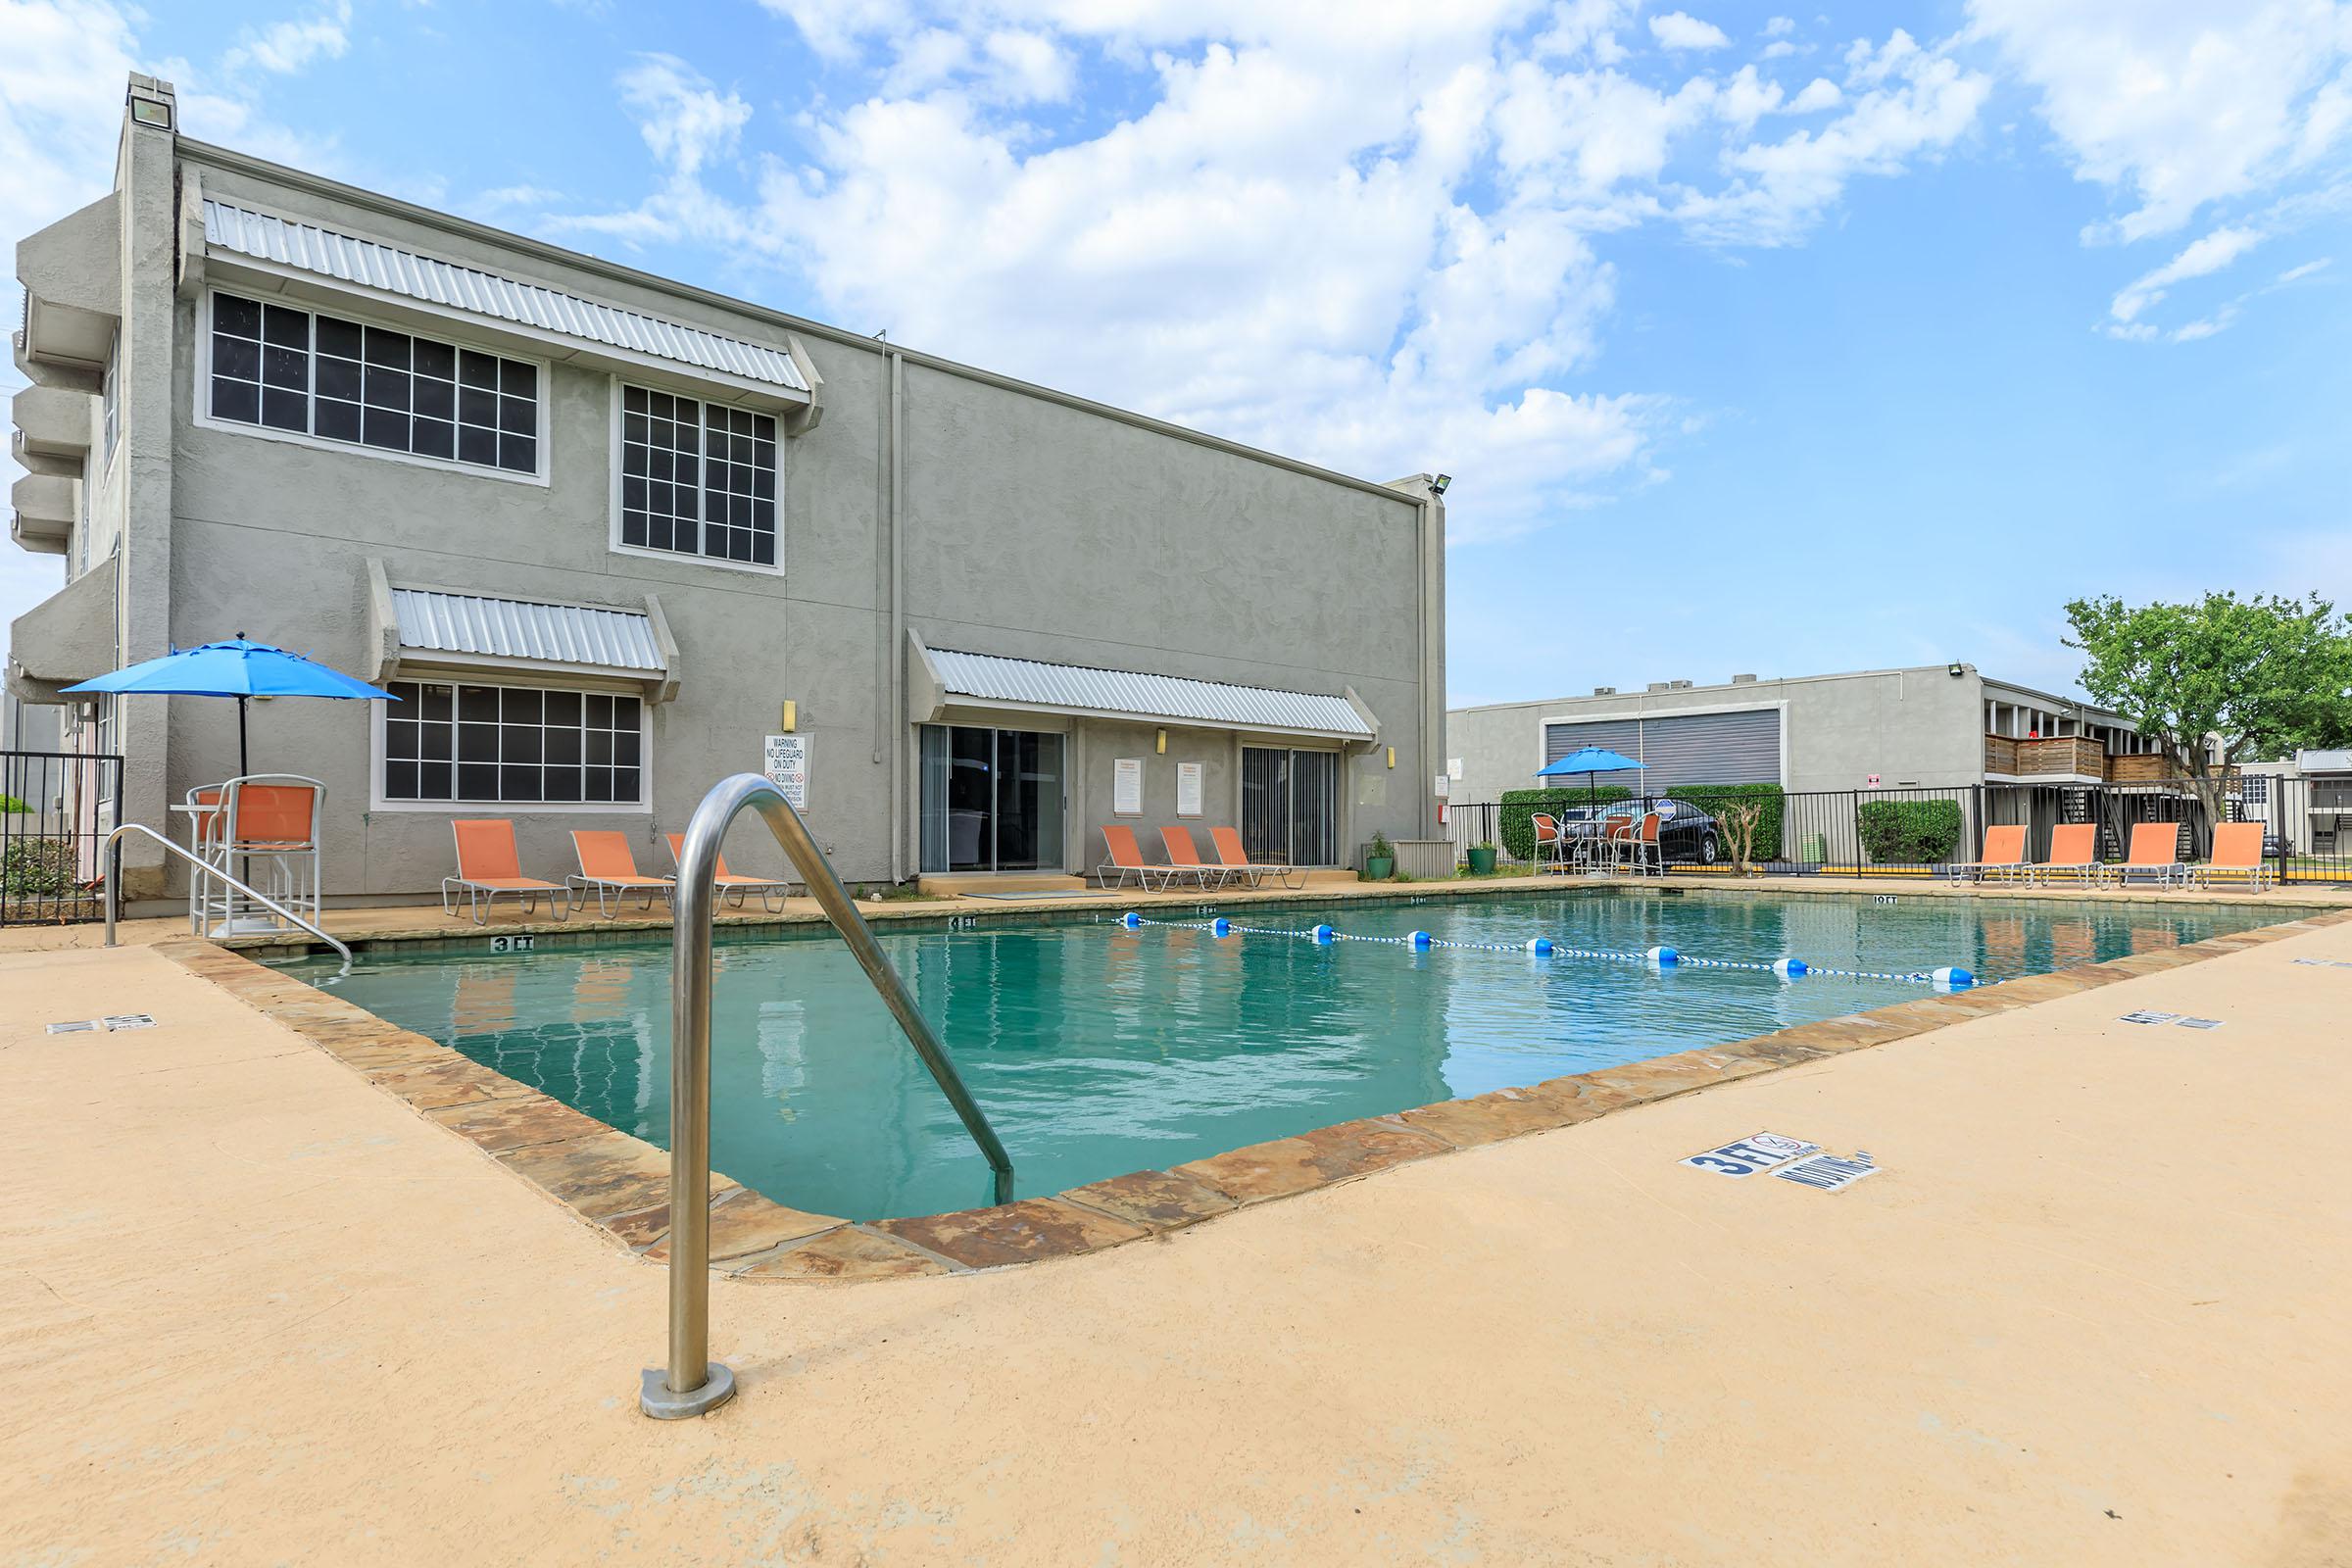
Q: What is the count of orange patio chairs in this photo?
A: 15